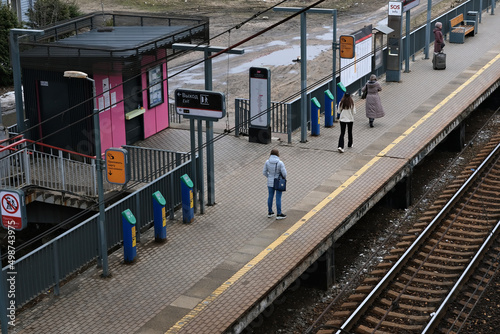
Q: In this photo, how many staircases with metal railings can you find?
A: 1